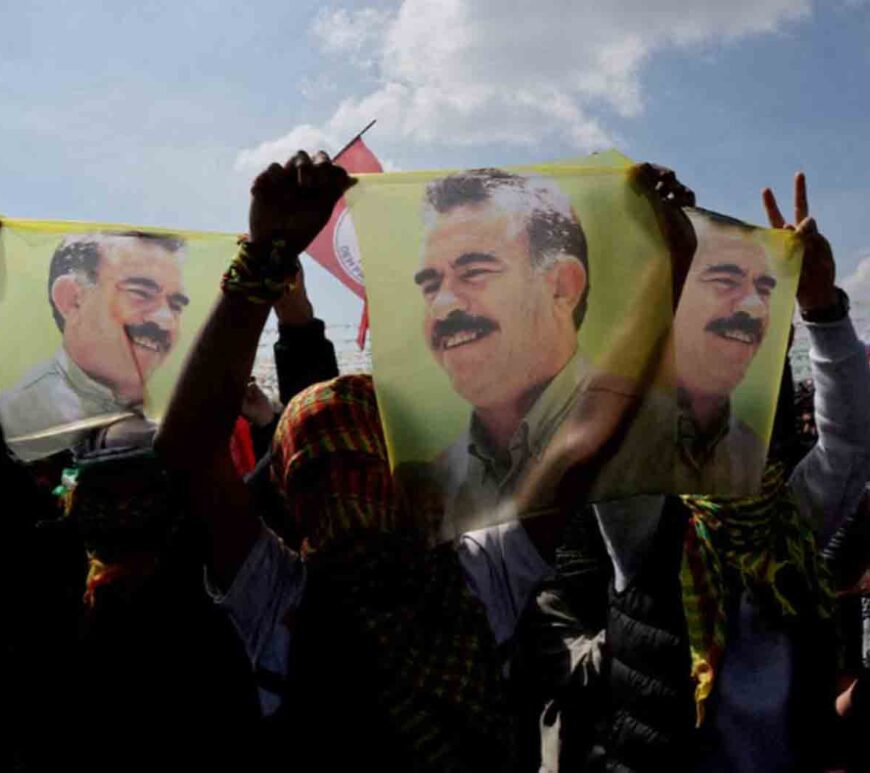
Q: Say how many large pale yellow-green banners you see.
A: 3